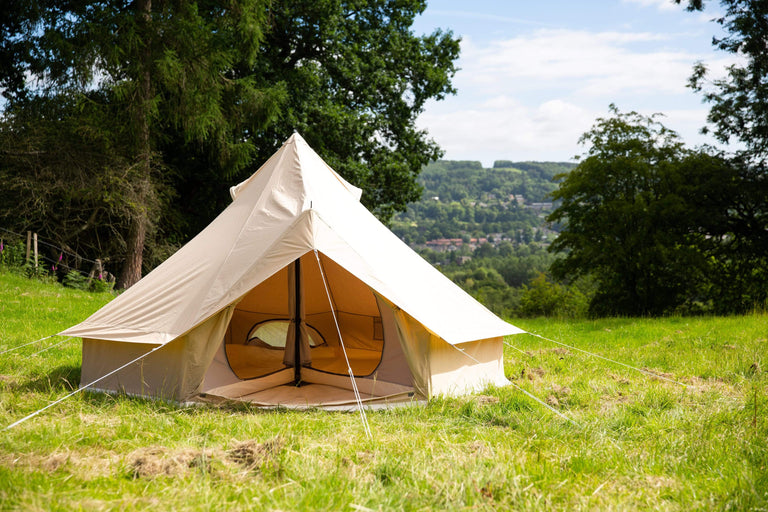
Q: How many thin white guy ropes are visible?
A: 7